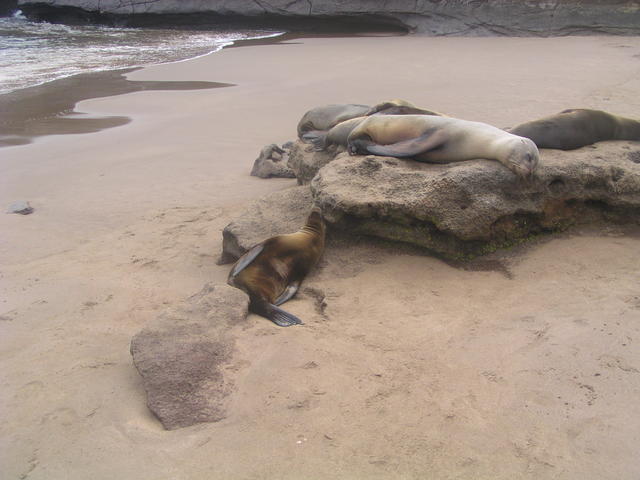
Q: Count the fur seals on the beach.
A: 5